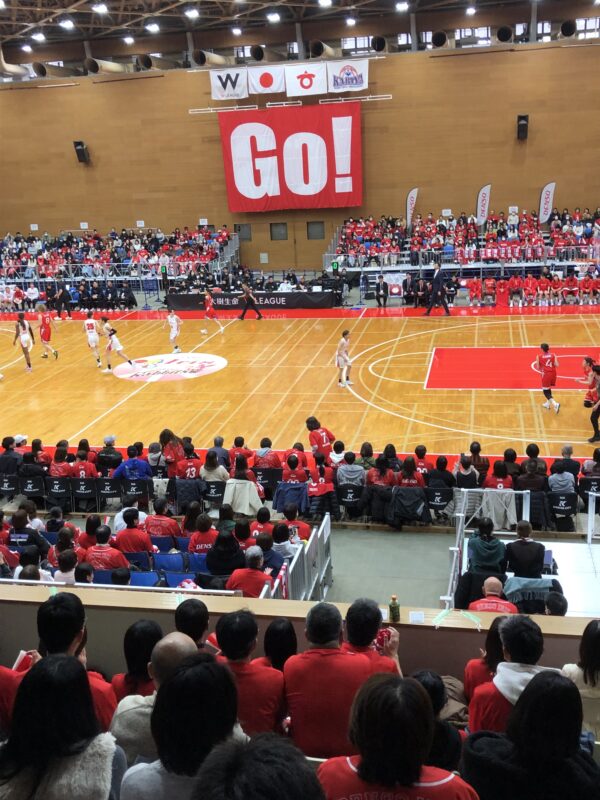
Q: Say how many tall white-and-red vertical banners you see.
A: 3